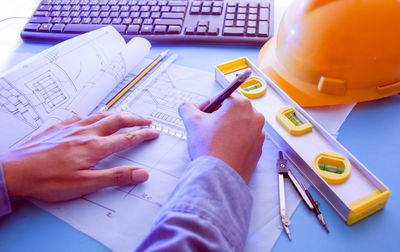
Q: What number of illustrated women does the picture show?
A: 0